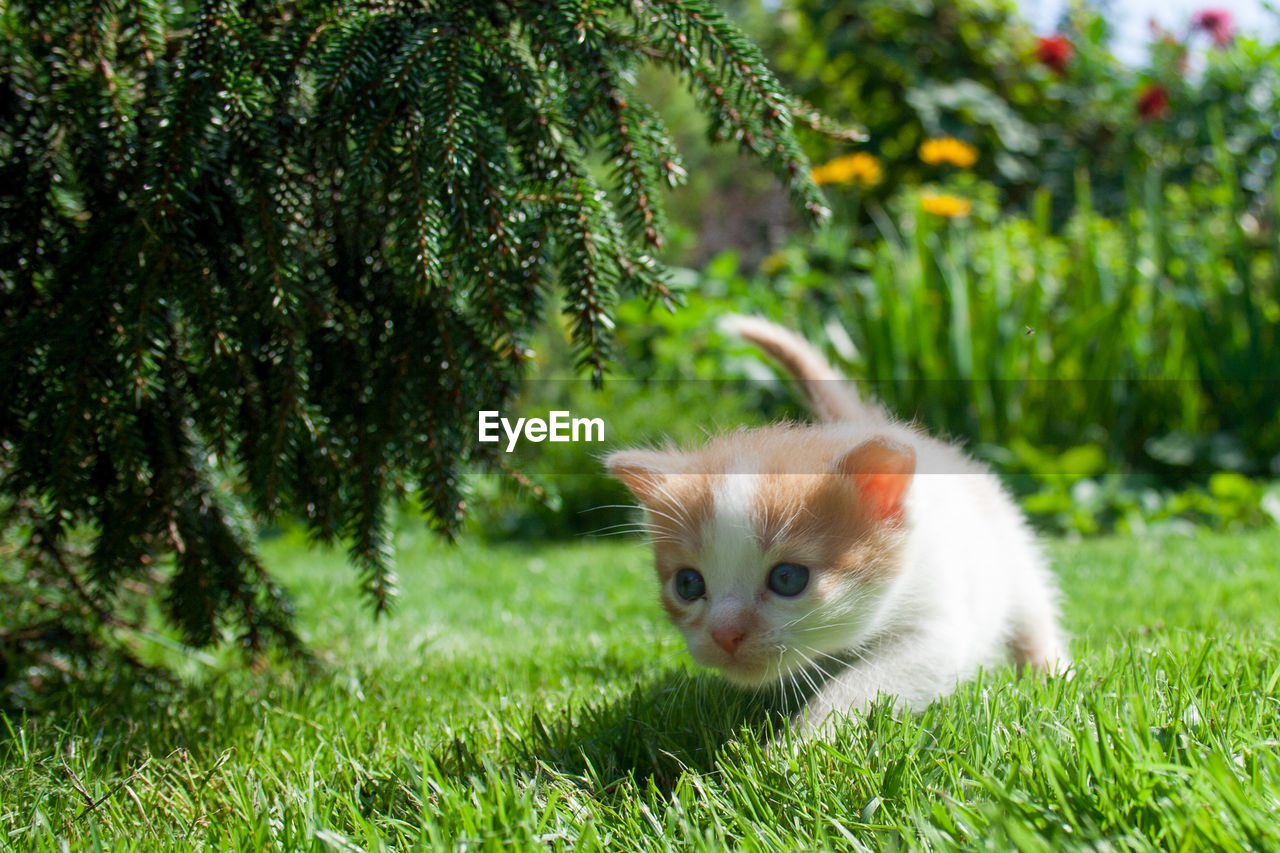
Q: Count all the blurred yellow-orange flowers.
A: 3